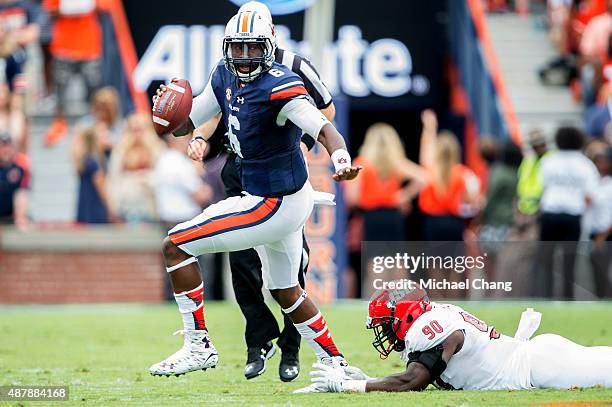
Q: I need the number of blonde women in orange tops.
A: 2